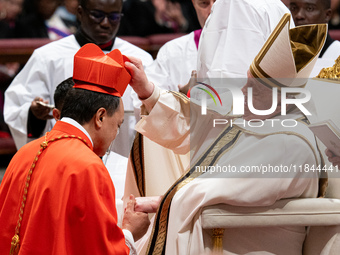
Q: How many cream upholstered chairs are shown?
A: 1